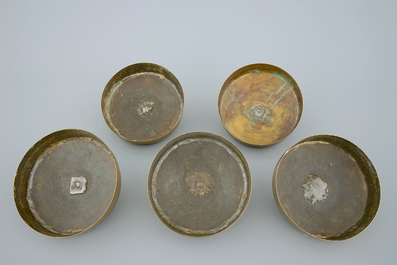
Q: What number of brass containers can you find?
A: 5